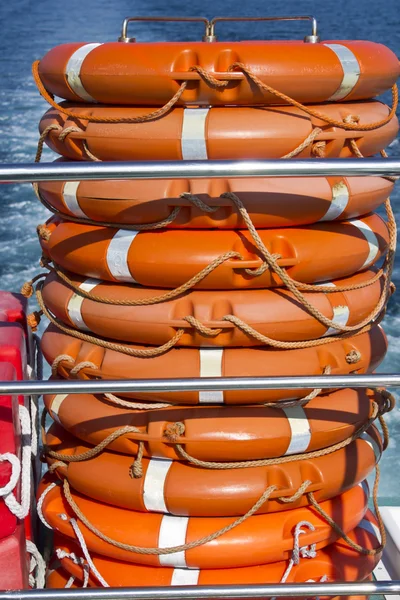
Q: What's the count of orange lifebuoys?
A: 10